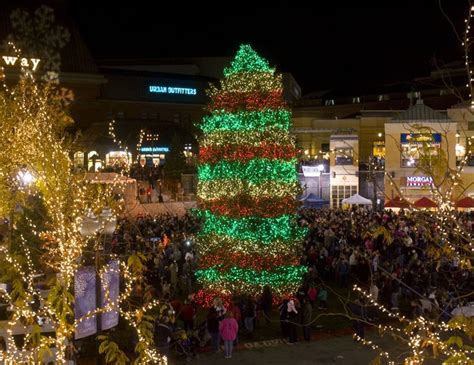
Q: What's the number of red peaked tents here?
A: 3